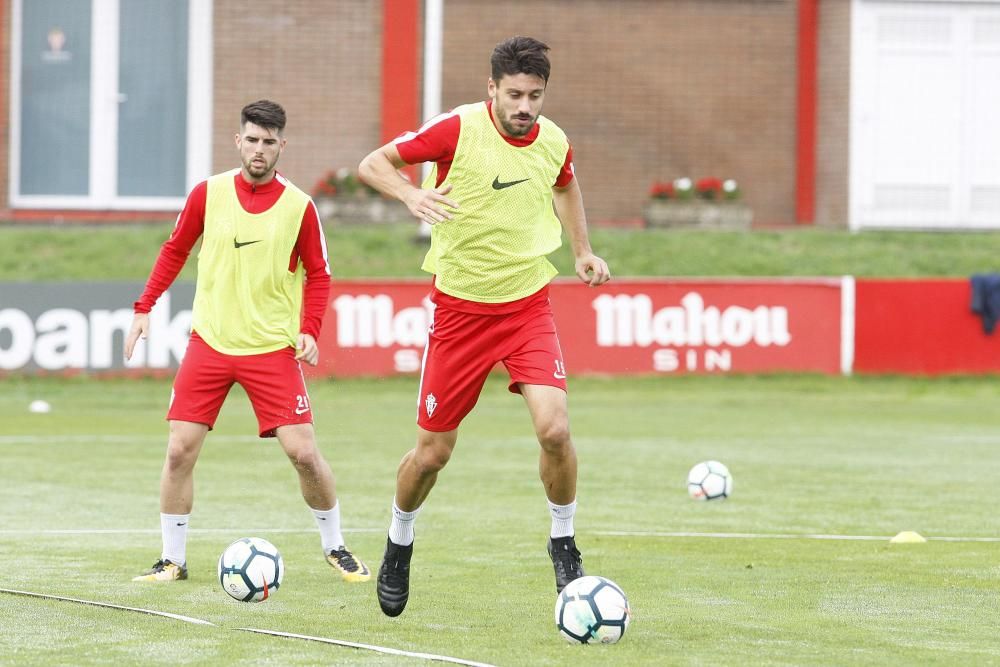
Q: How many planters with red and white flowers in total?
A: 2